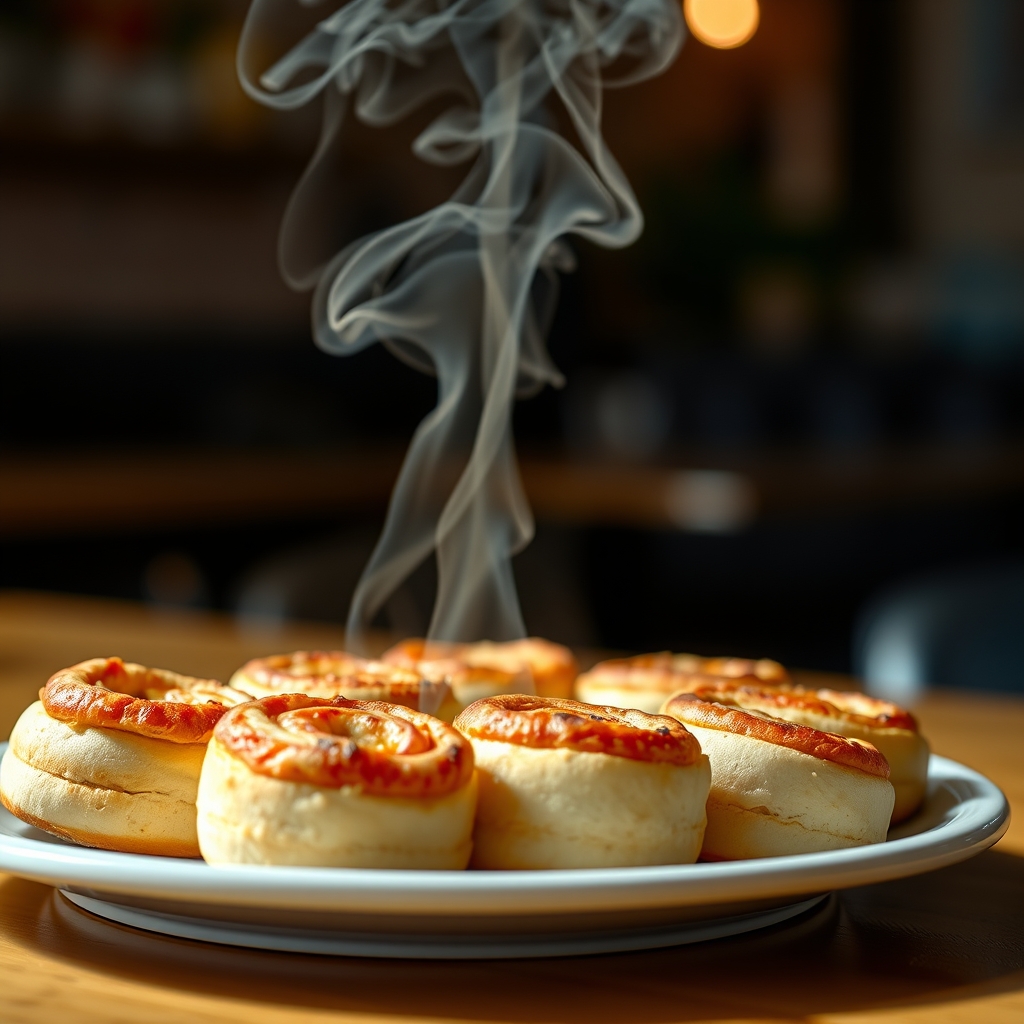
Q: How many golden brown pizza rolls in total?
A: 8